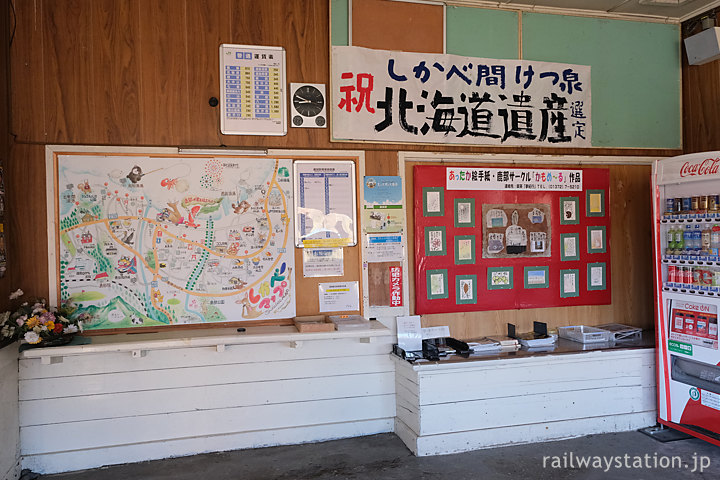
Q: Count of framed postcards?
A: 14